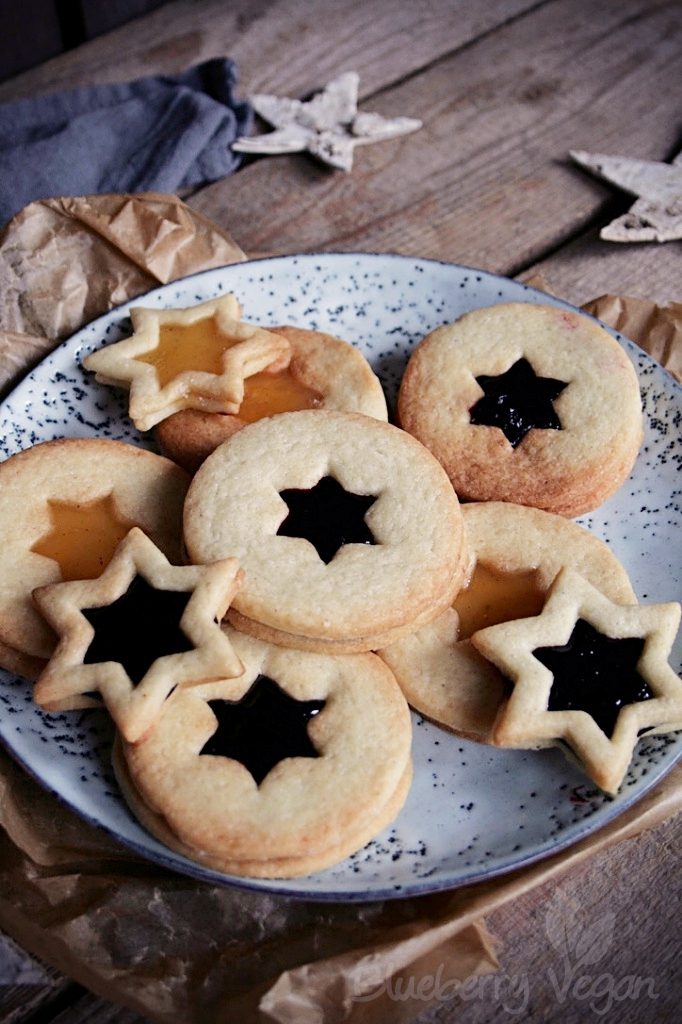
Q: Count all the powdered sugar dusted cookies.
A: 0